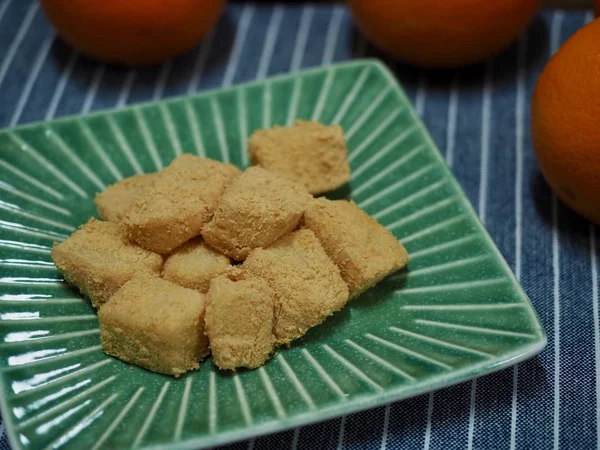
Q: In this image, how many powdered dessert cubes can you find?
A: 10